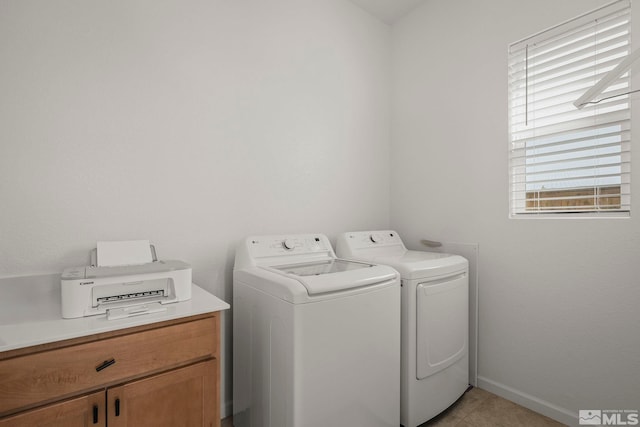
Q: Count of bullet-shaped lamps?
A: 0